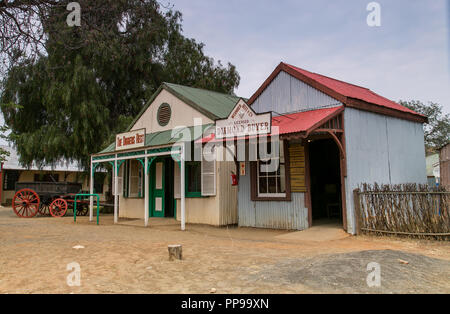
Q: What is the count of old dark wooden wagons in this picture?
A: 1